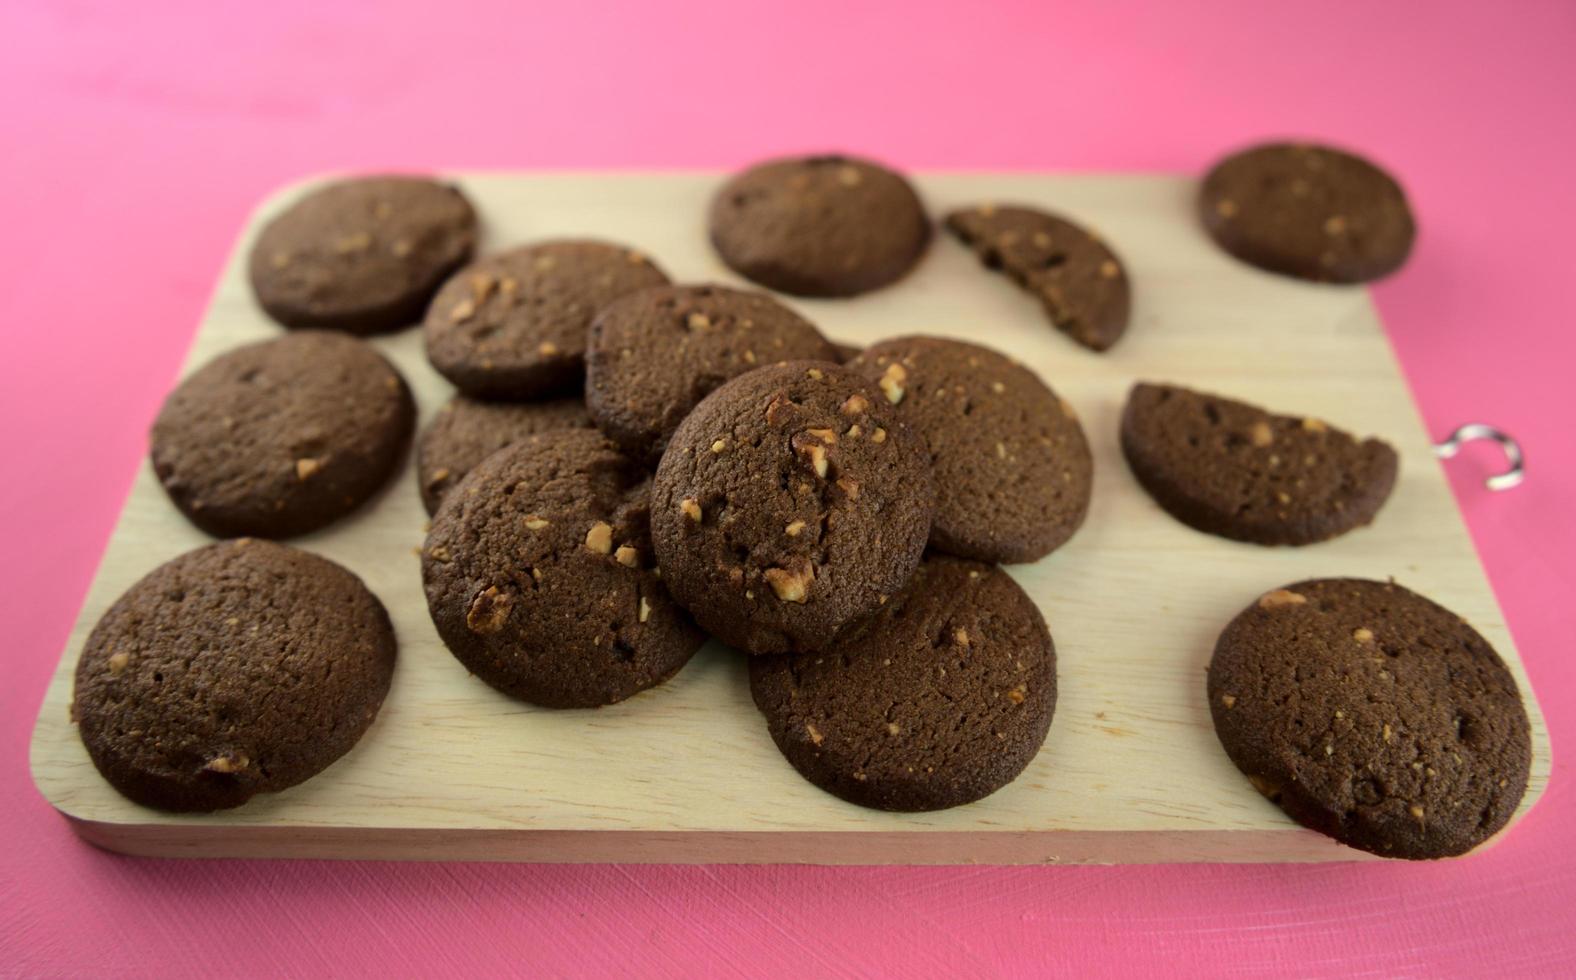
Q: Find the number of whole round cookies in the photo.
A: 13